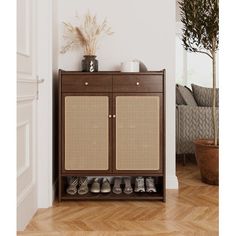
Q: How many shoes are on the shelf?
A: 8